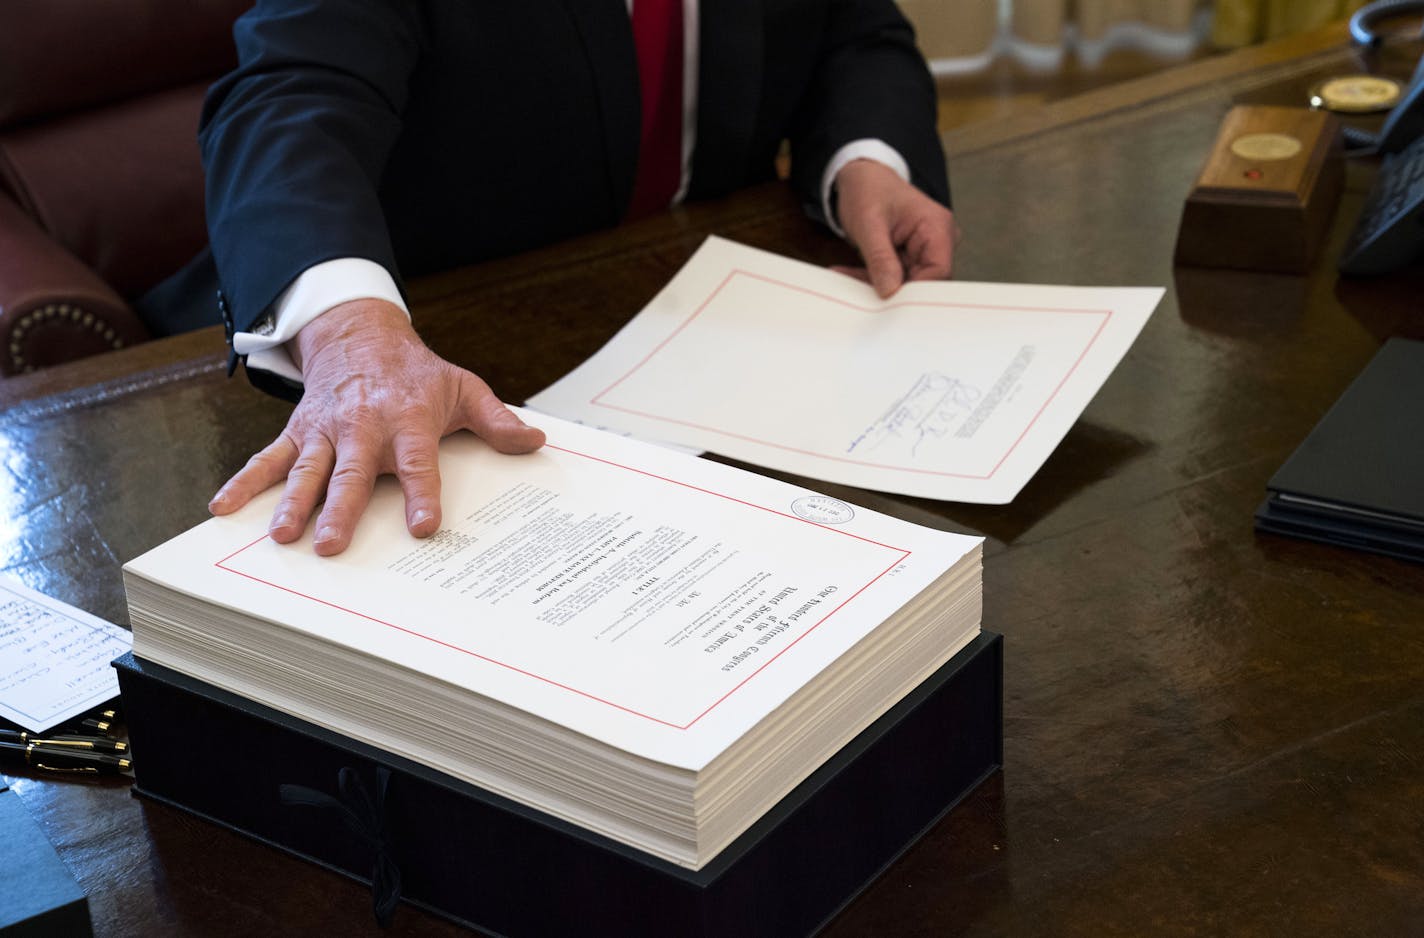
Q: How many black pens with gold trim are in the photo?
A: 4